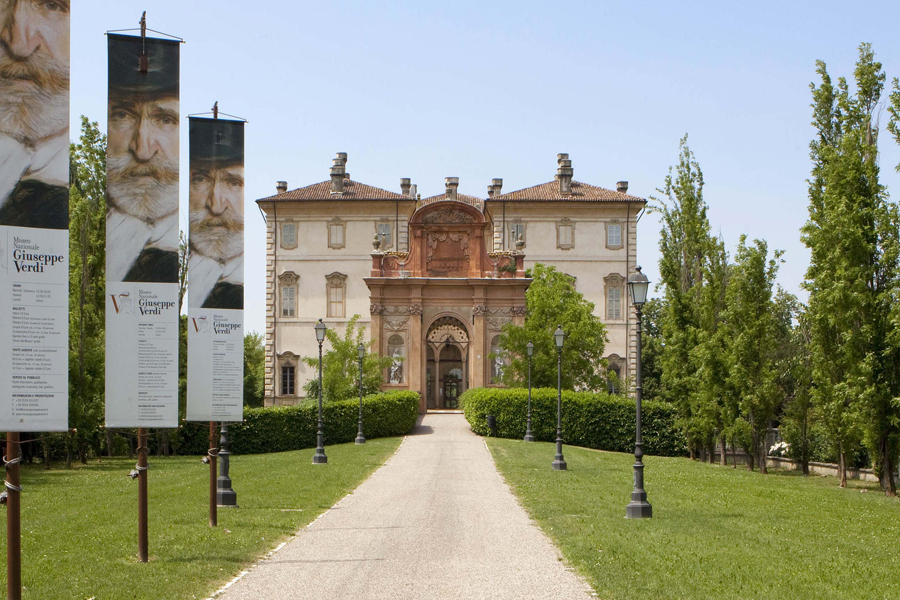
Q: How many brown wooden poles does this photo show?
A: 3